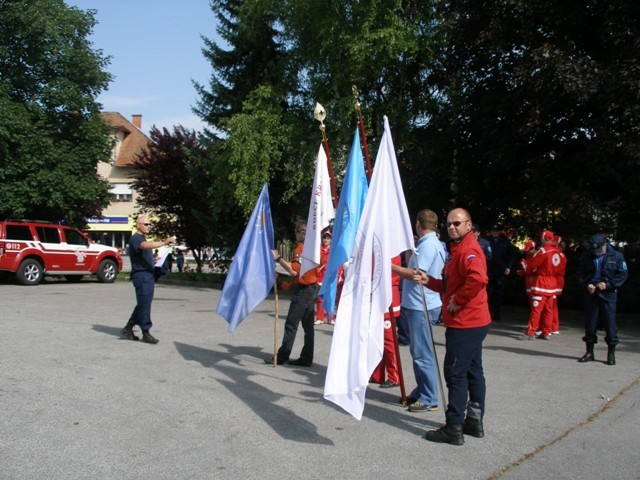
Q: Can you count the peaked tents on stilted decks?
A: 0